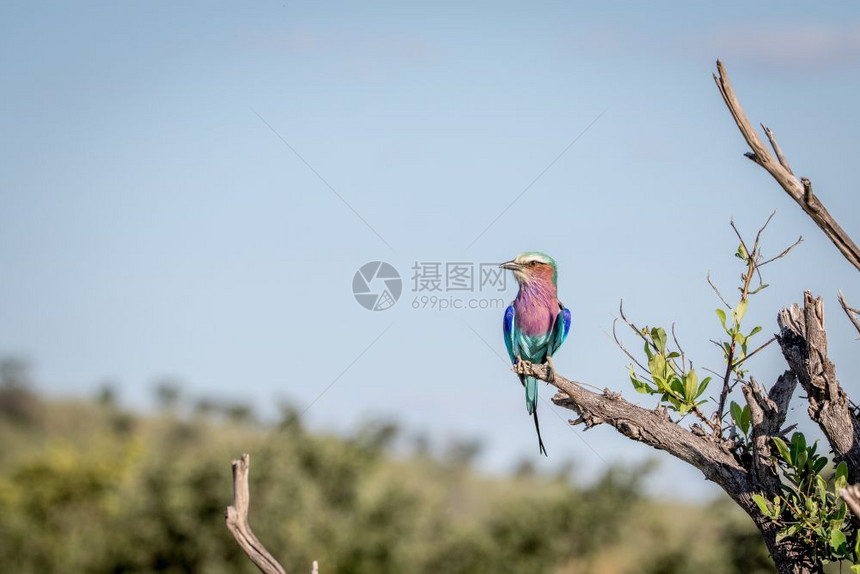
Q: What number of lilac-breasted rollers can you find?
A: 1